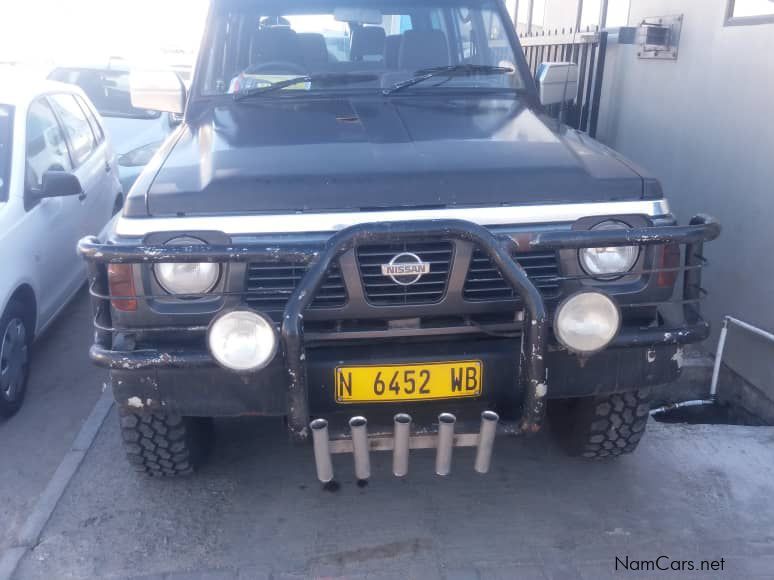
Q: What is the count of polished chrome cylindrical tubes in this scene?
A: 5